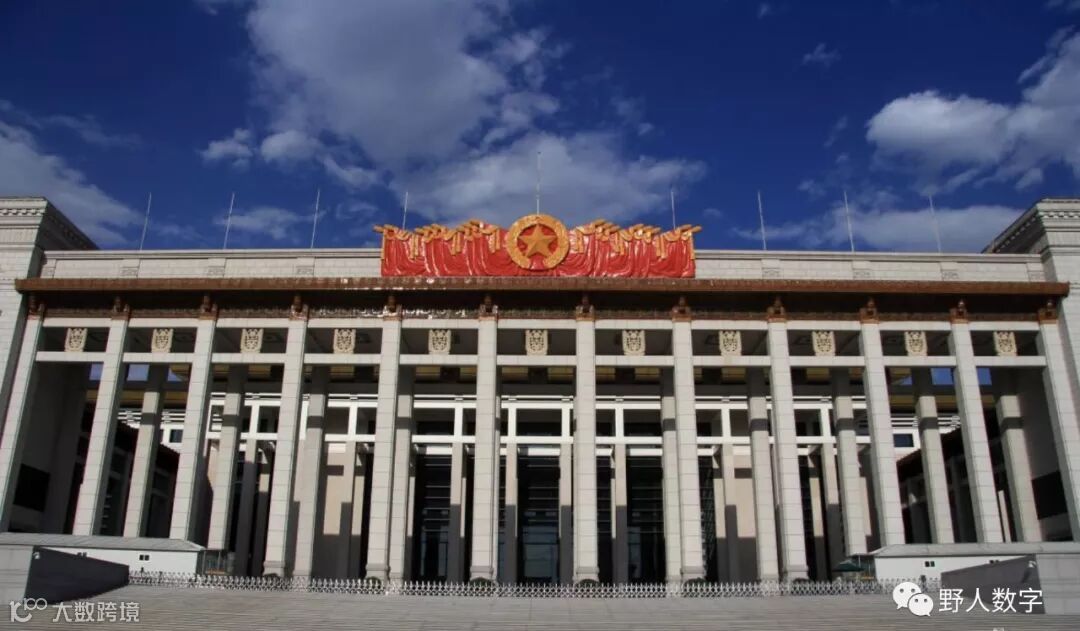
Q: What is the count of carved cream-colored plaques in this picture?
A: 11